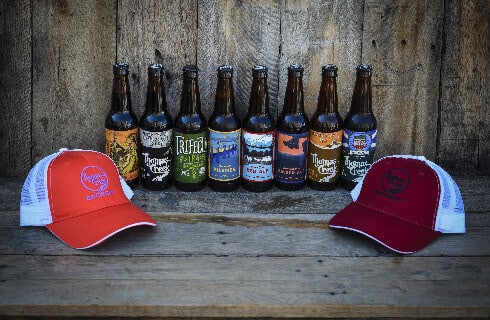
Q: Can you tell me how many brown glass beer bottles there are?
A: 8